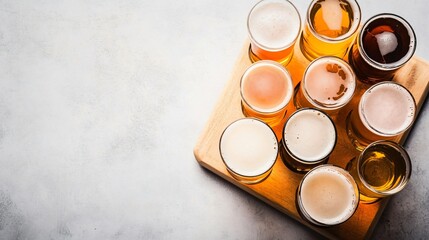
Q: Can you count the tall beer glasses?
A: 10